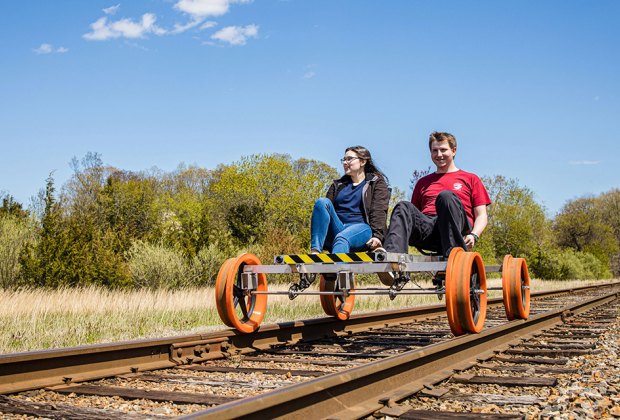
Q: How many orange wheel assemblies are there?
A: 4